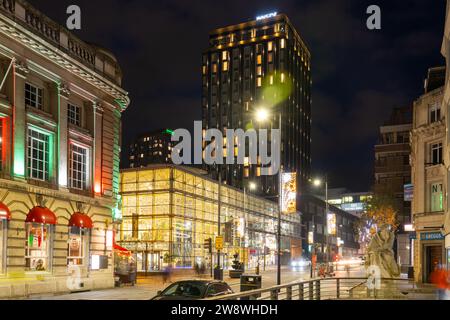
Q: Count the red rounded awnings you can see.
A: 3